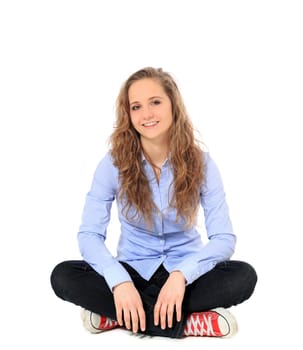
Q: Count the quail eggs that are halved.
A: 0